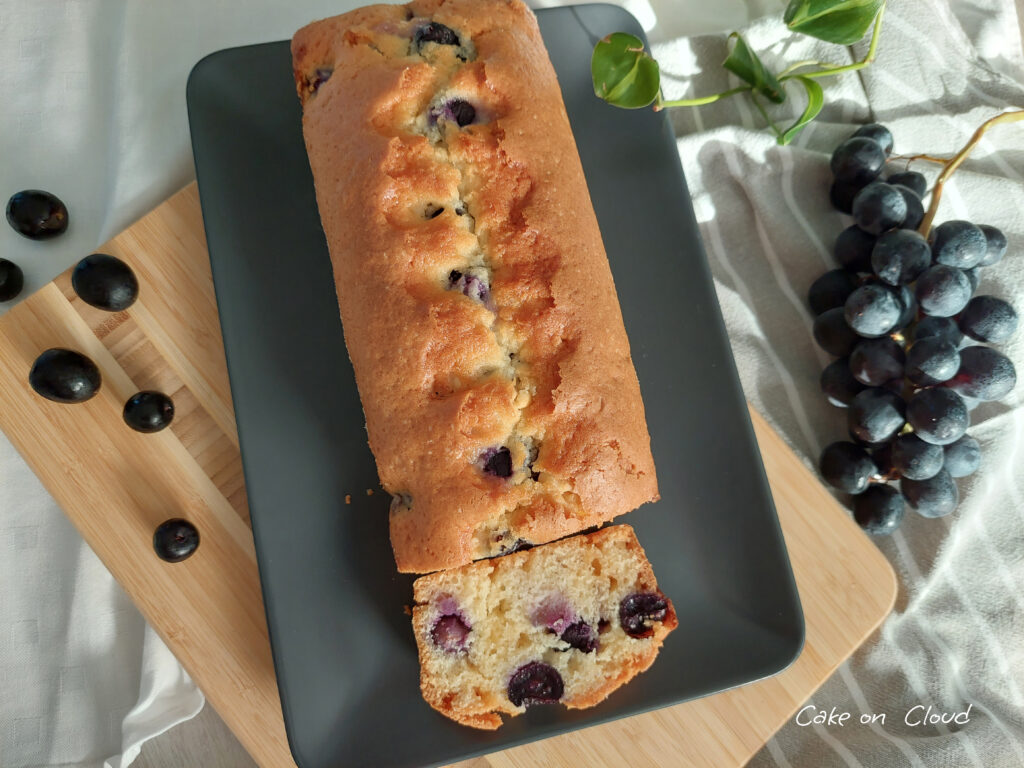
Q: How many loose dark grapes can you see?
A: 6